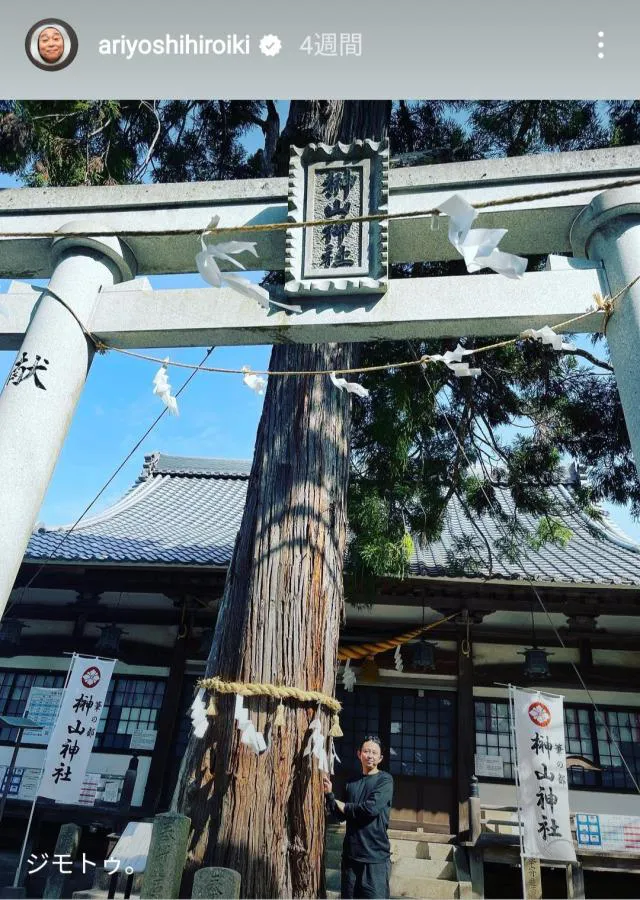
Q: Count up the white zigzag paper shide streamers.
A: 12